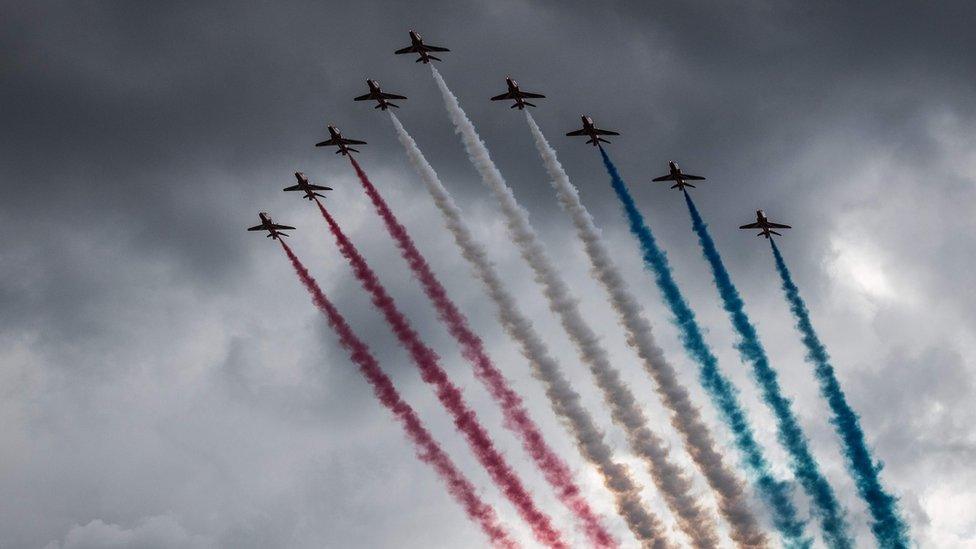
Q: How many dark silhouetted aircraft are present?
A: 9